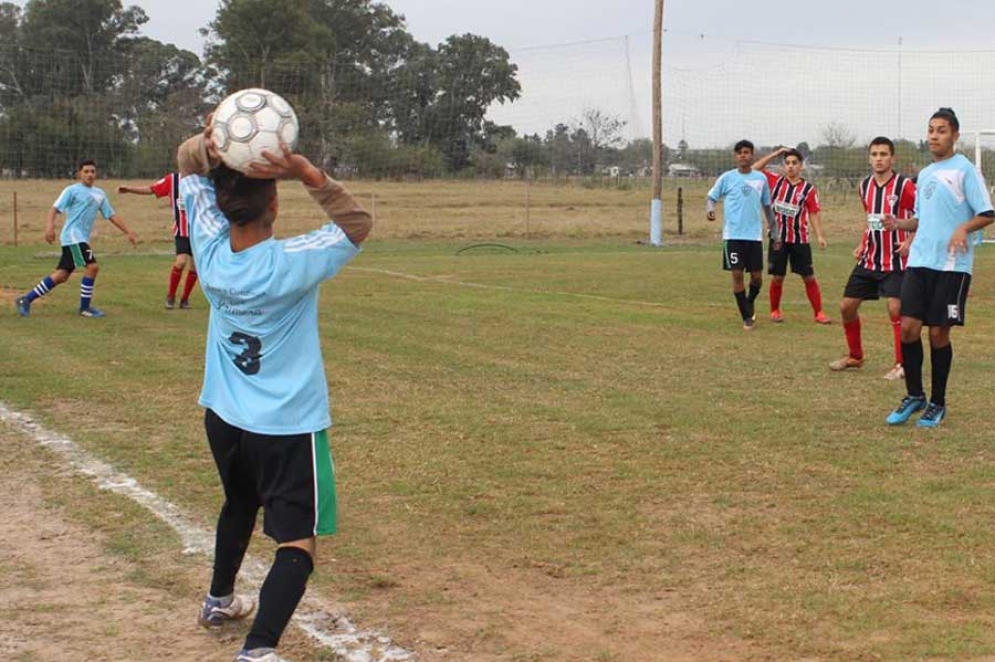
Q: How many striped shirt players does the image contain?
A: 3